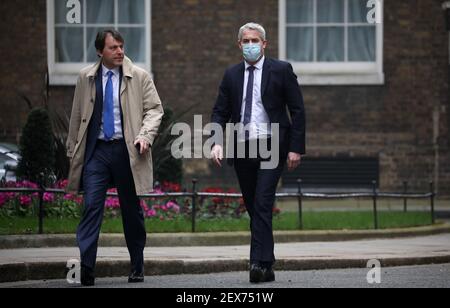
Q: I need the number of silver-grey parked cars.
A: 1